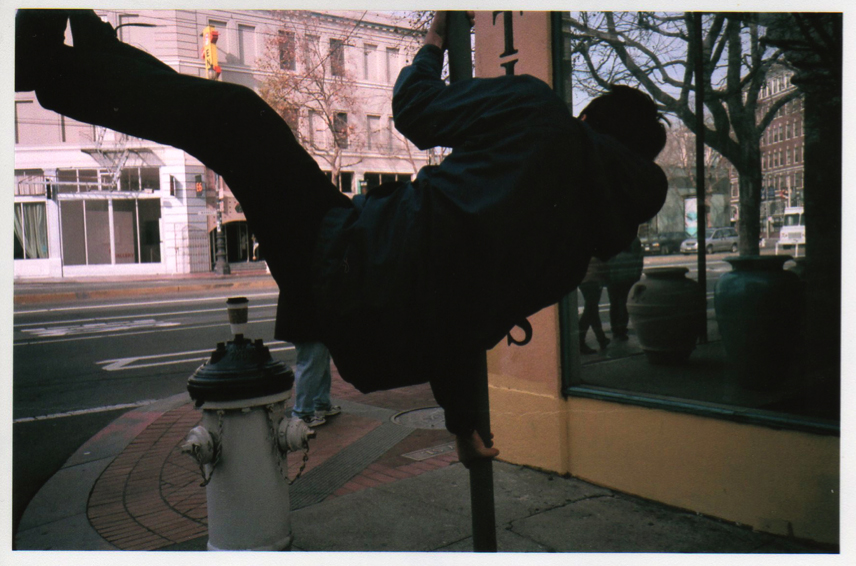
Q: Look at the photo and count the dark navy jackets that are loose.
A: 1